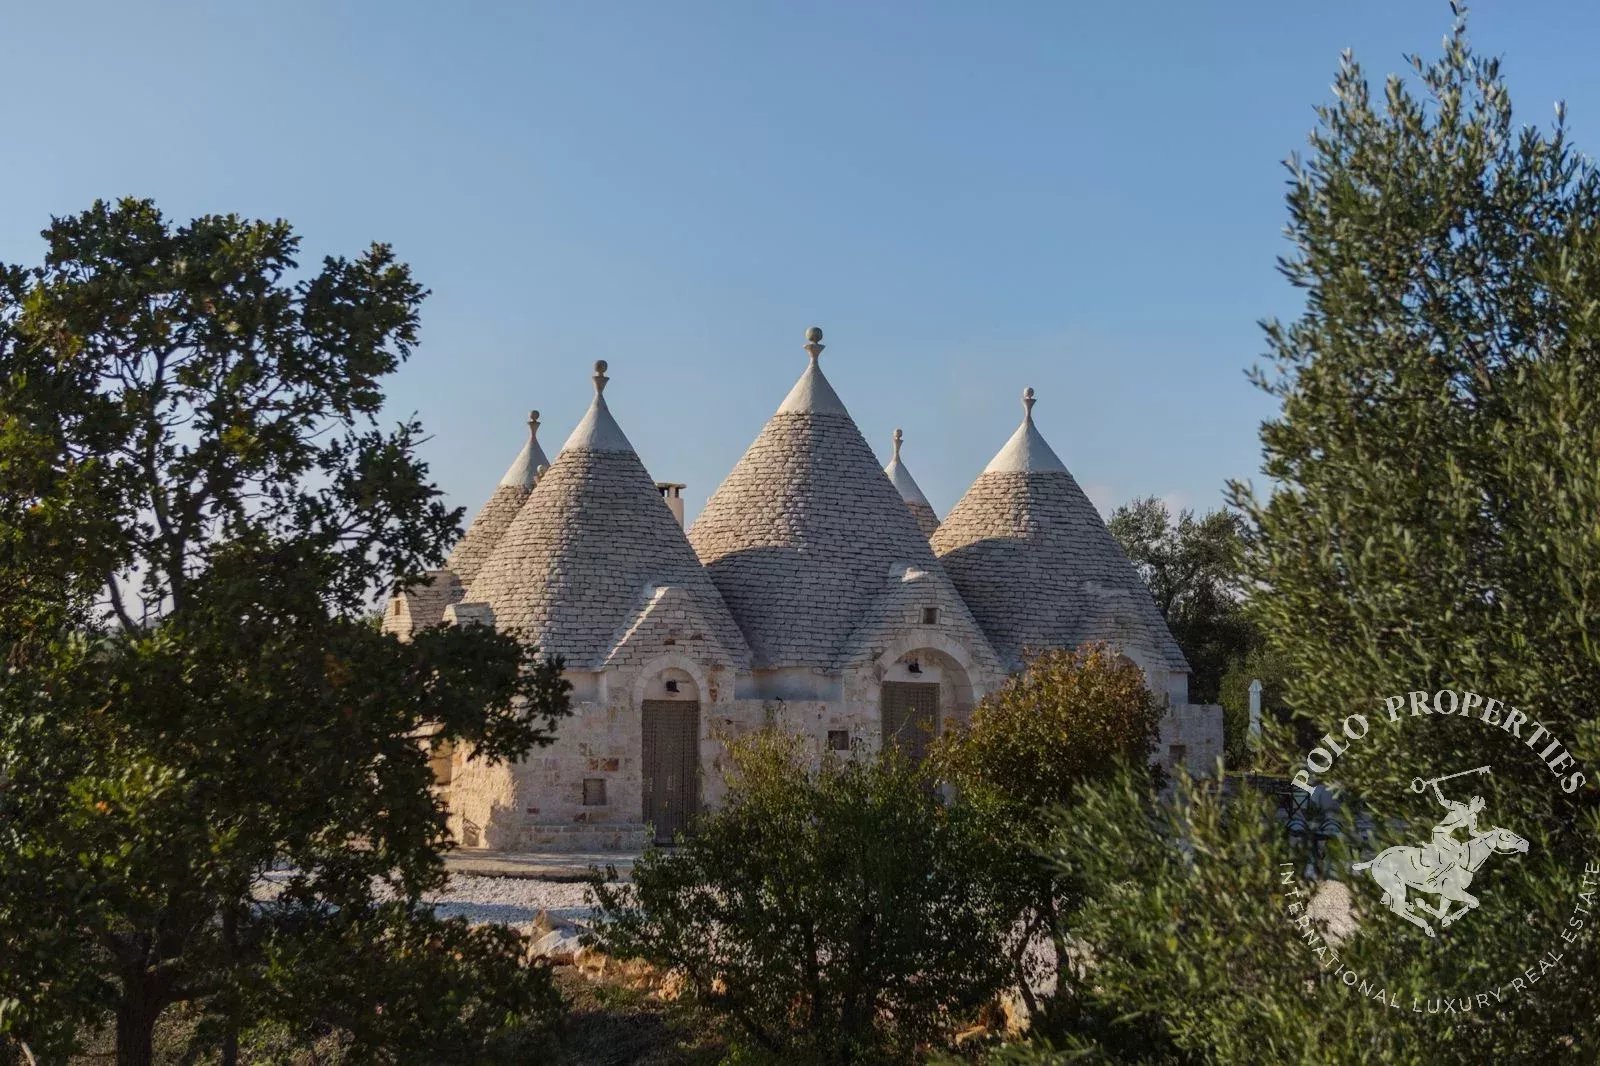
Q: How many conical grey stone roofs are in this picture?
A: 5